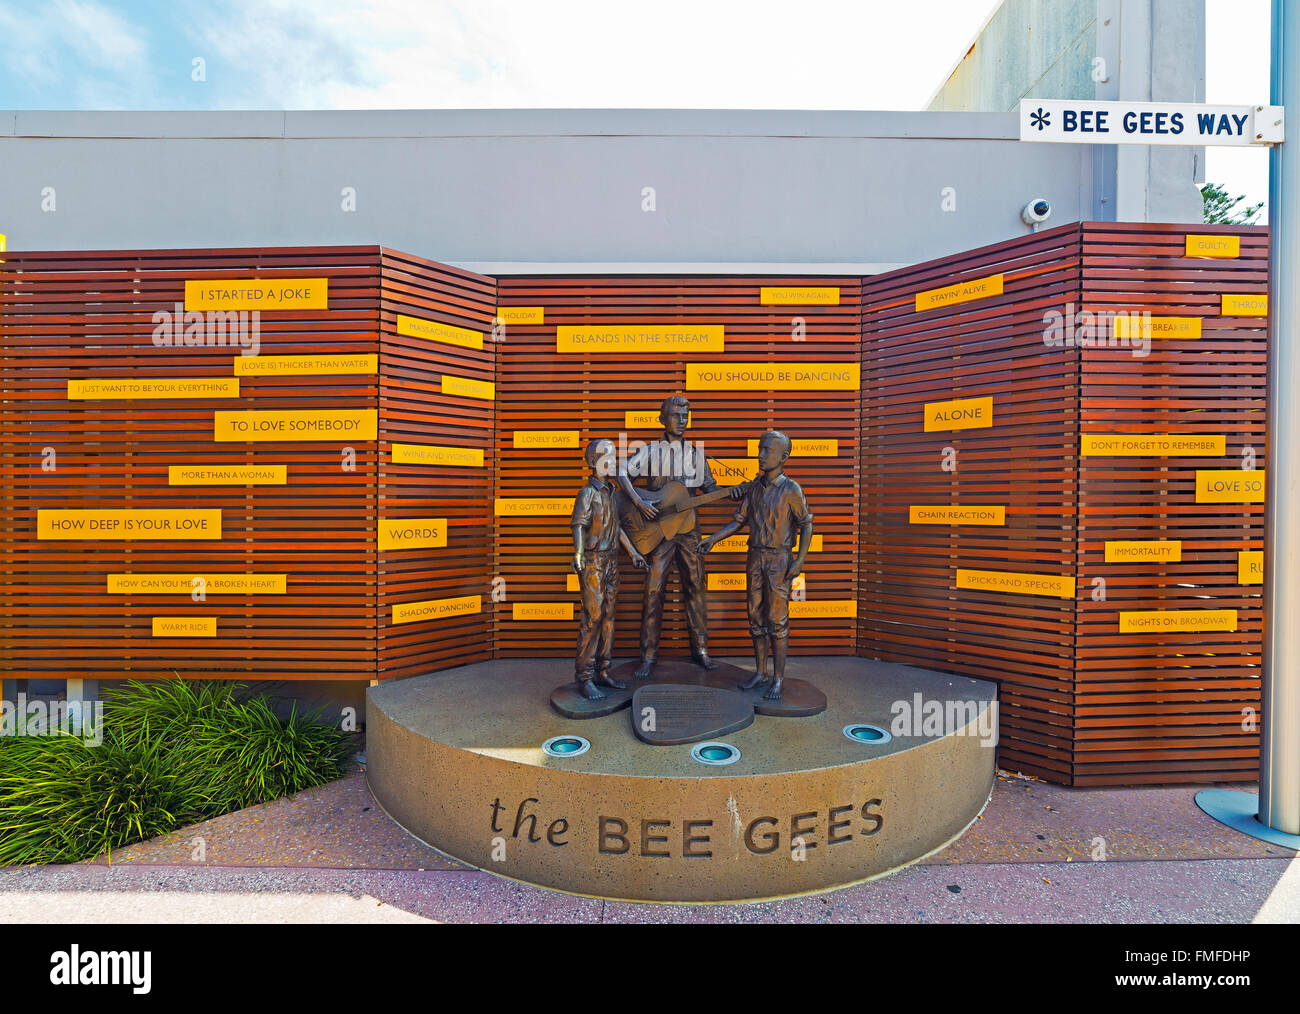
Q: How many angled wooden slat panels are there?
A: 2